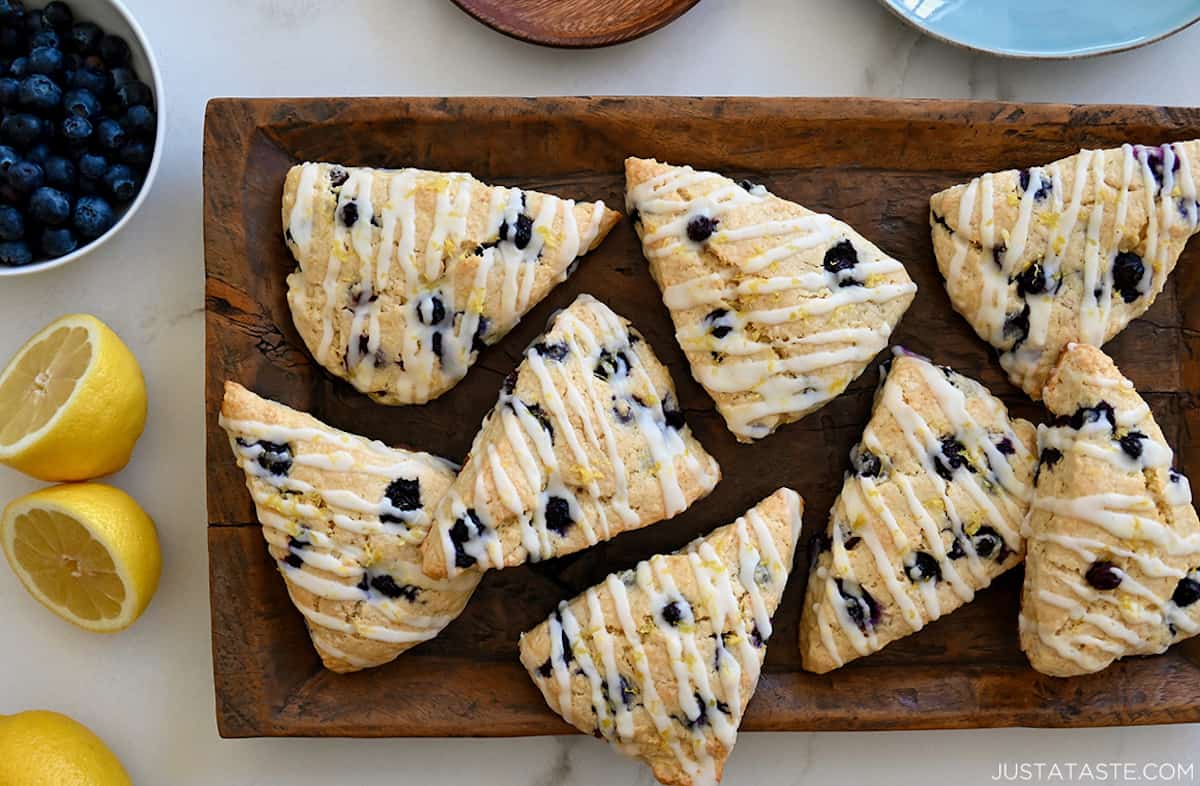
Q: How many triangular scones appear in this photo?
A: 8